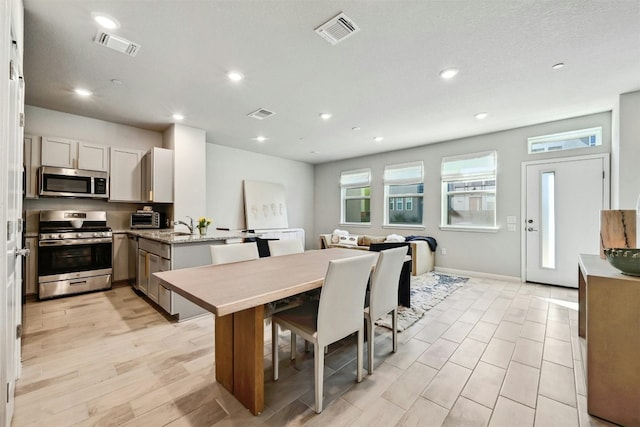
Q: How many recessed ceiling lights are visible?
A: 9